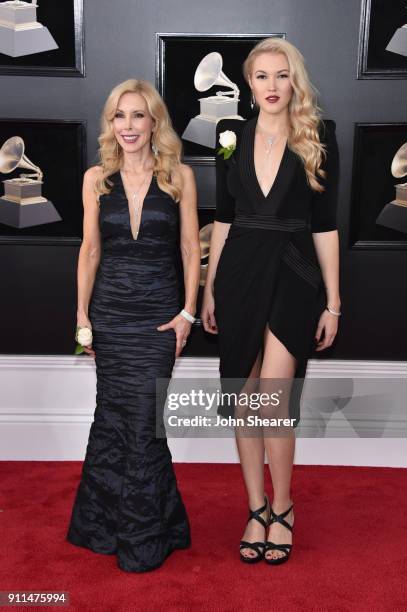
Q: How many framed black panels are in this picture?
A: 6